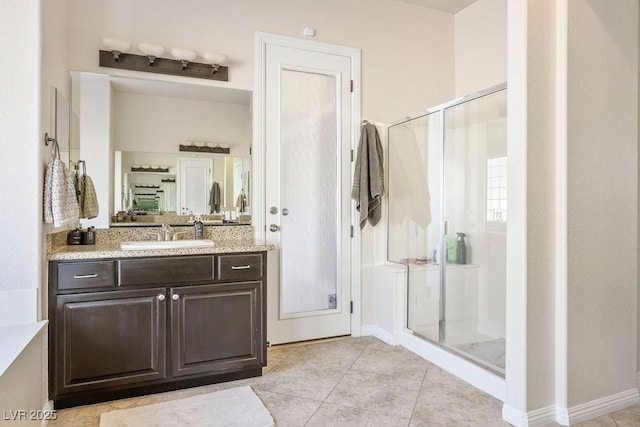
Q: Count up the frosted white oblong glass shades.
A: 4